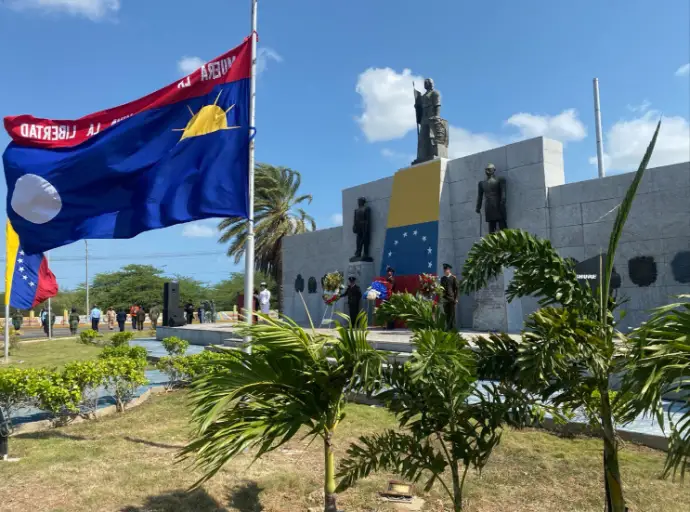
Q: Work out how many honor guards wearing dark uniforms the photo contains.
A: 3